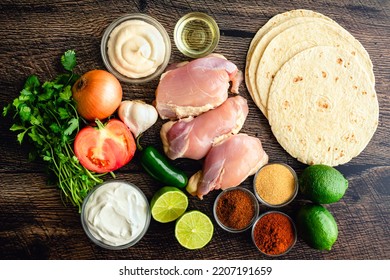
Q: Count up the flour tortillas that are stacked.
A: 4